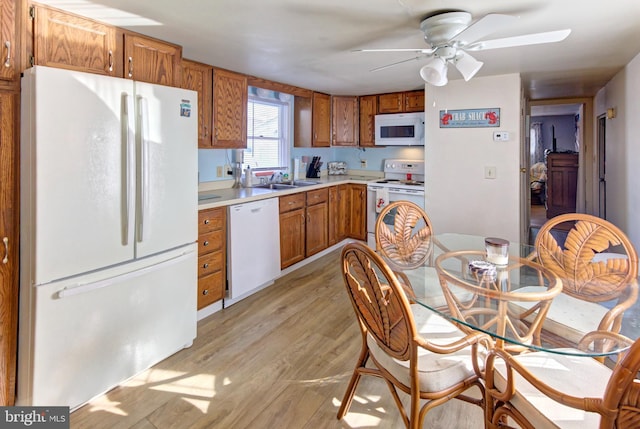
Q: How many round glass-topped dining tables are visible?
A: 1